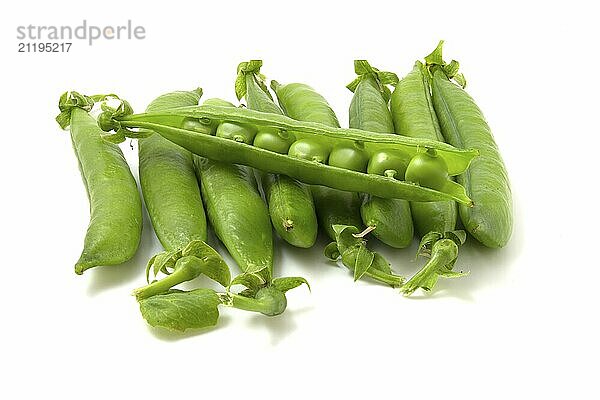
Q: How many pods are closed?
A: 8